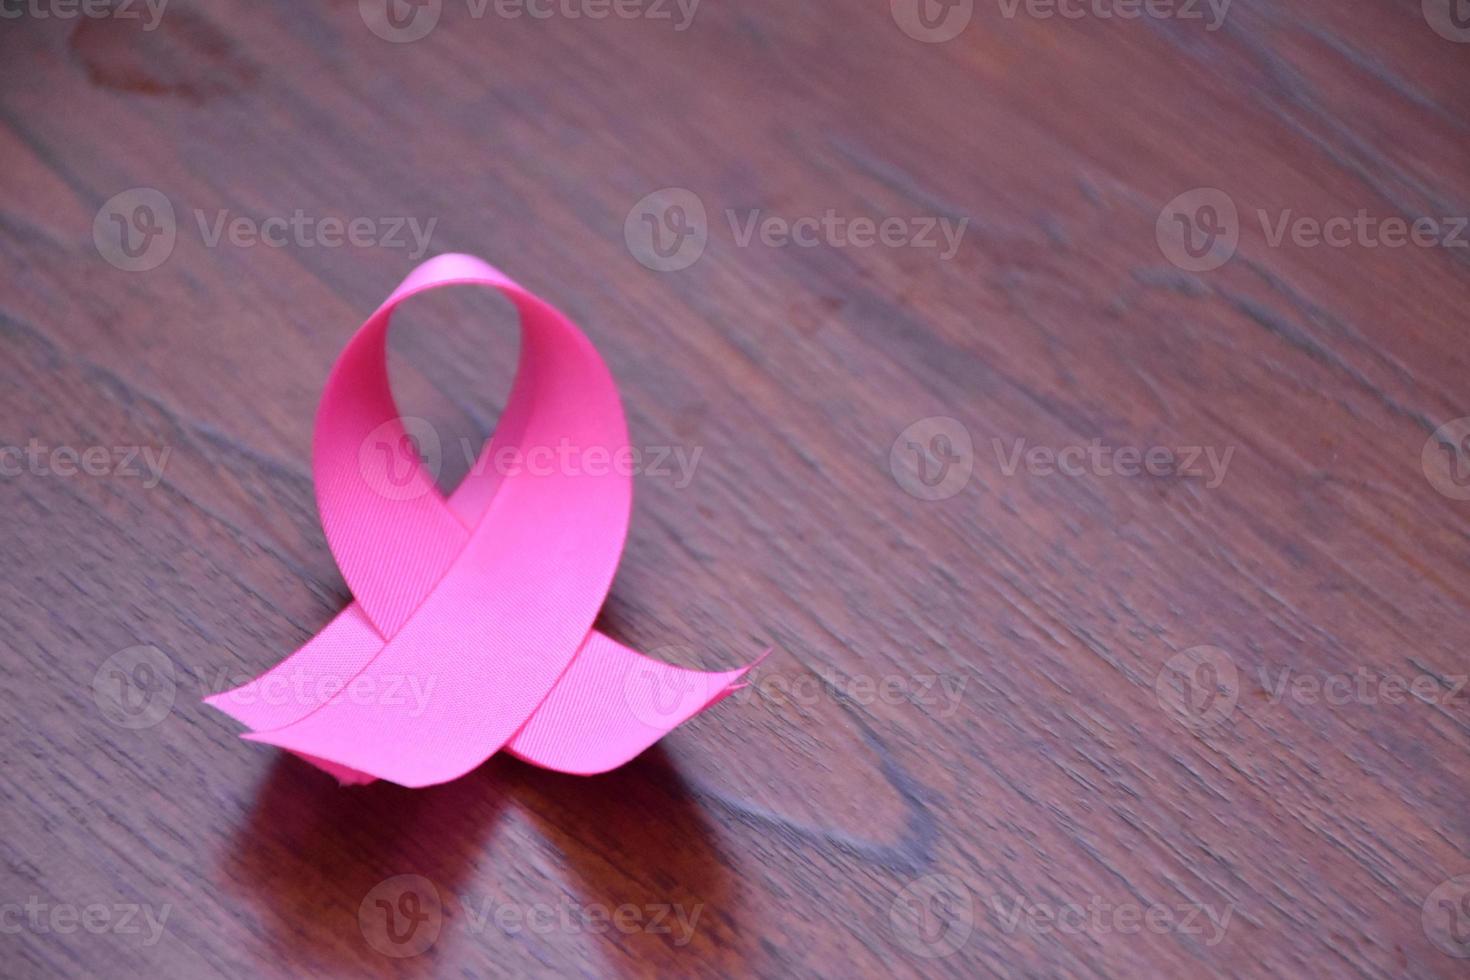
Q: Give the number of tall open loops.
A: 1